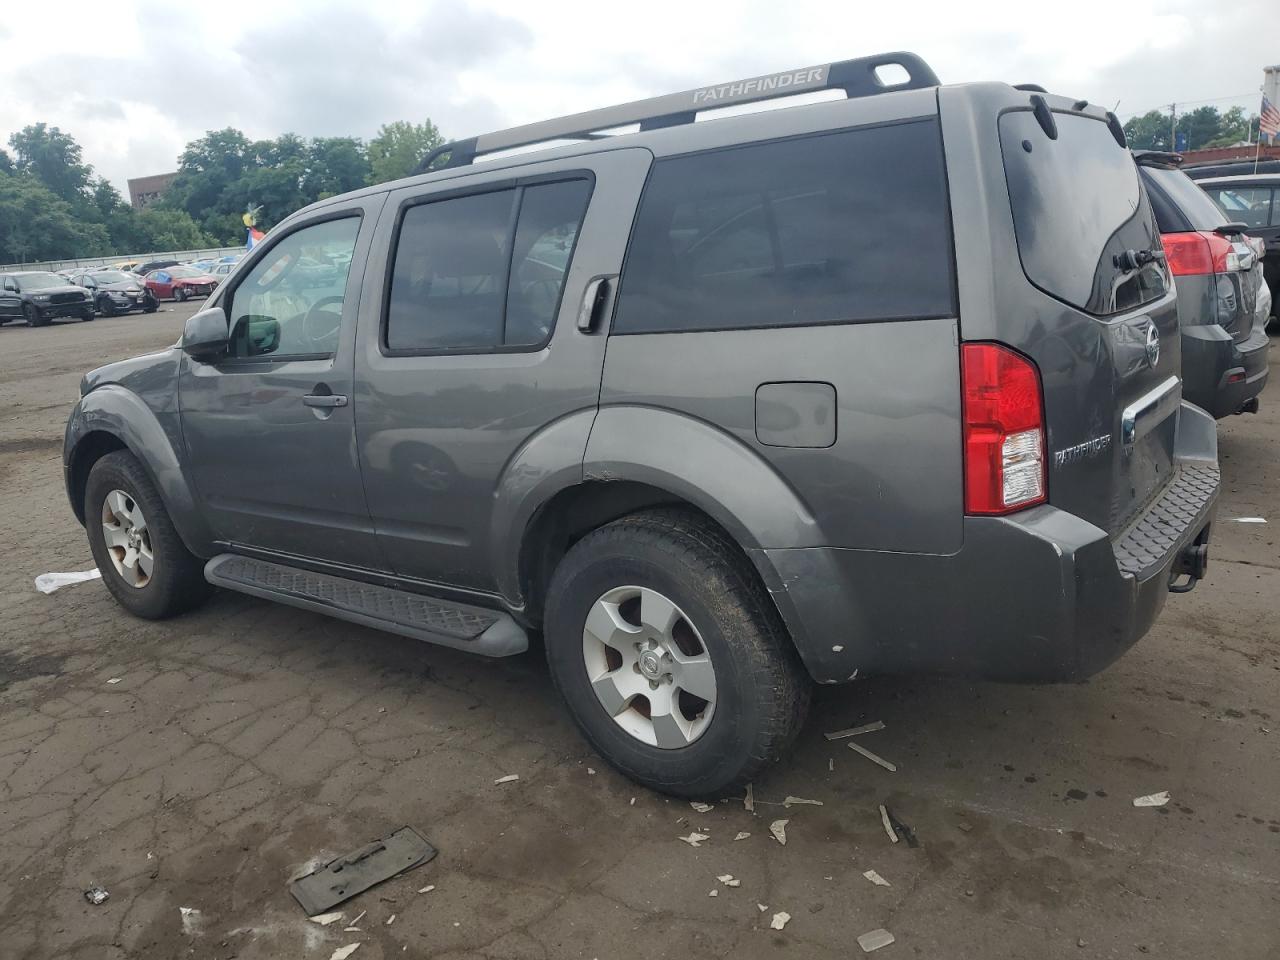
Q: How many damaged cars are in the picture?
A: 2